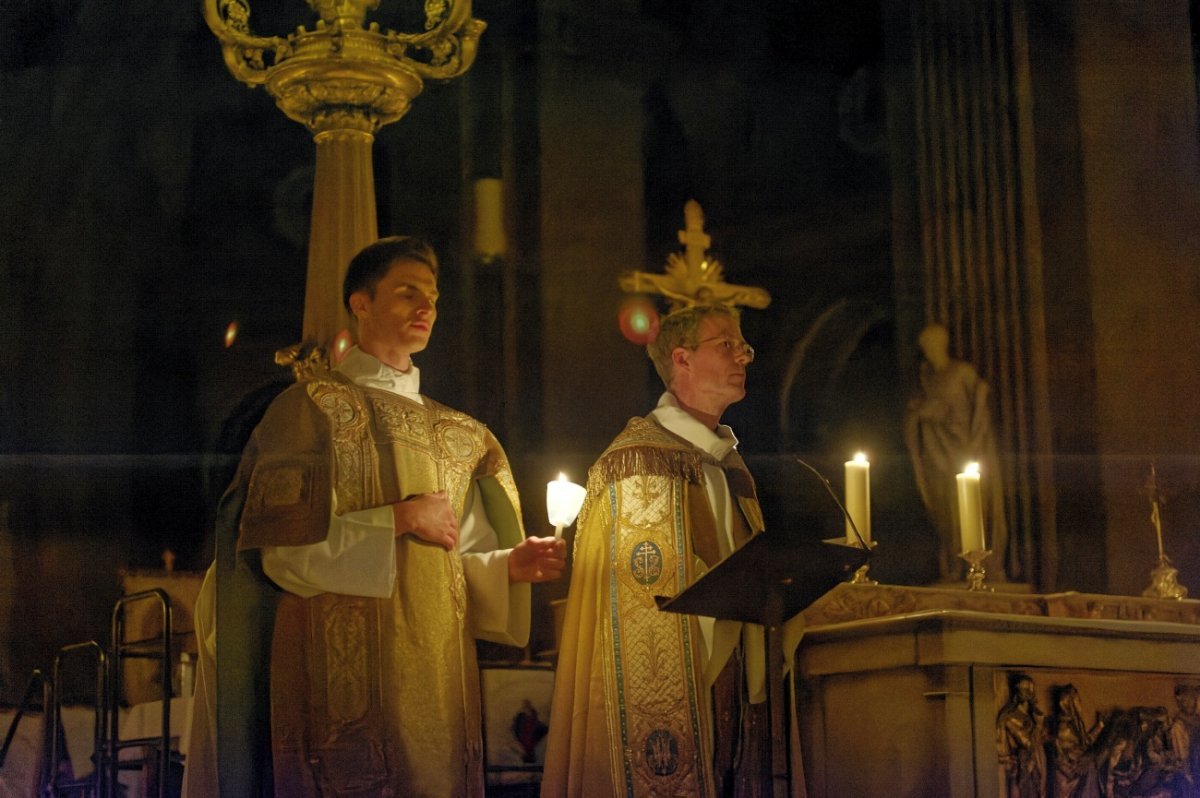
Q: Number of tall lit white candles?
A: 2